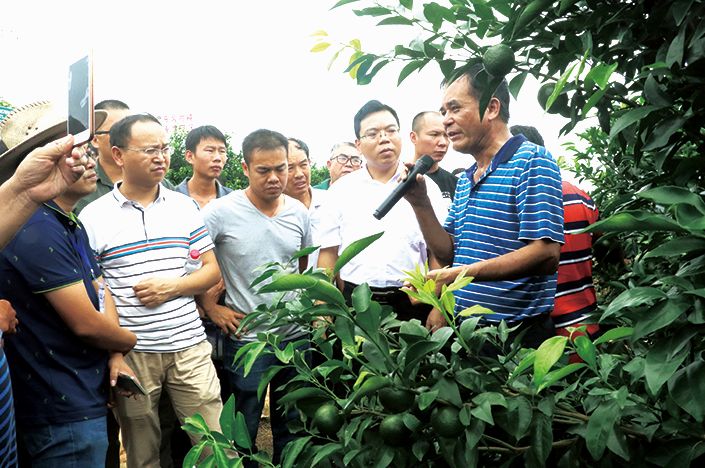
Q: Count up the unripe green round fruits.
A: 6